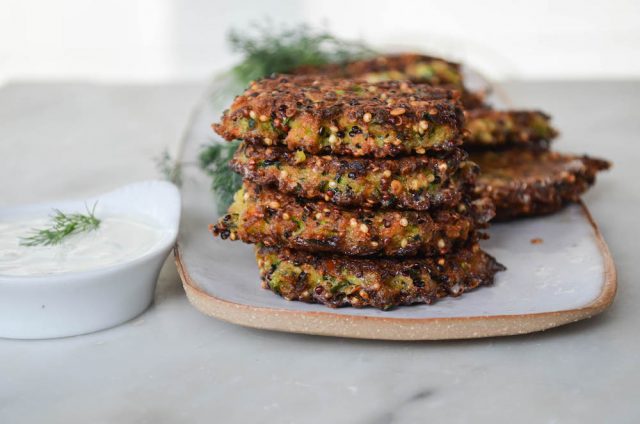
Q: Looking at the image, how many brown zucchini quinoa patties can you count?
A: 7